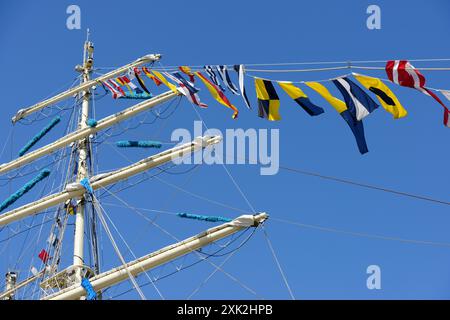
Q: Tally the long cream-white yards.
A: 4